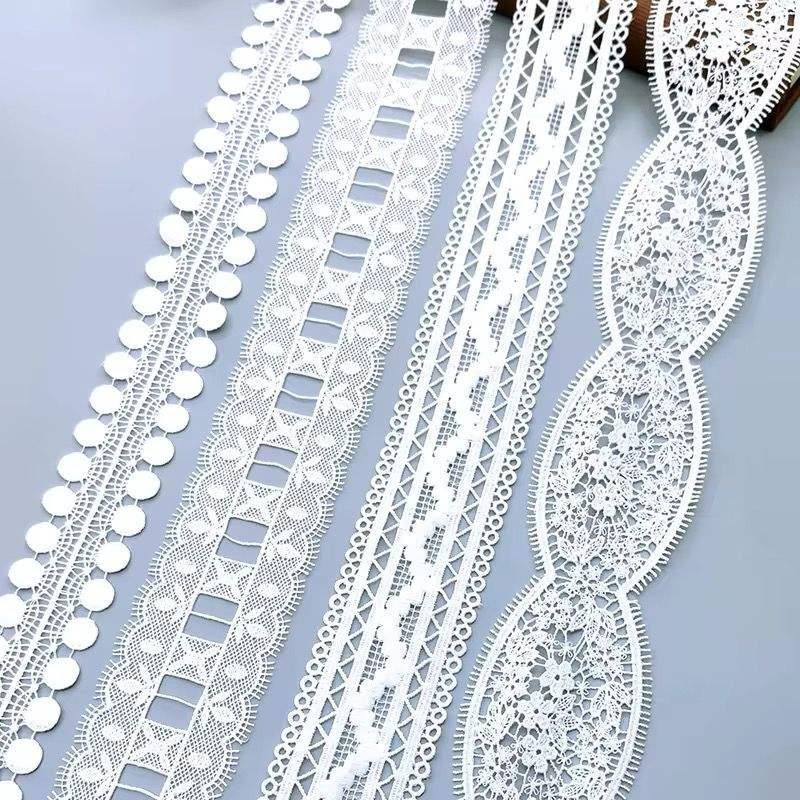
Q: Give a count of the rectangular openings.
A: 12